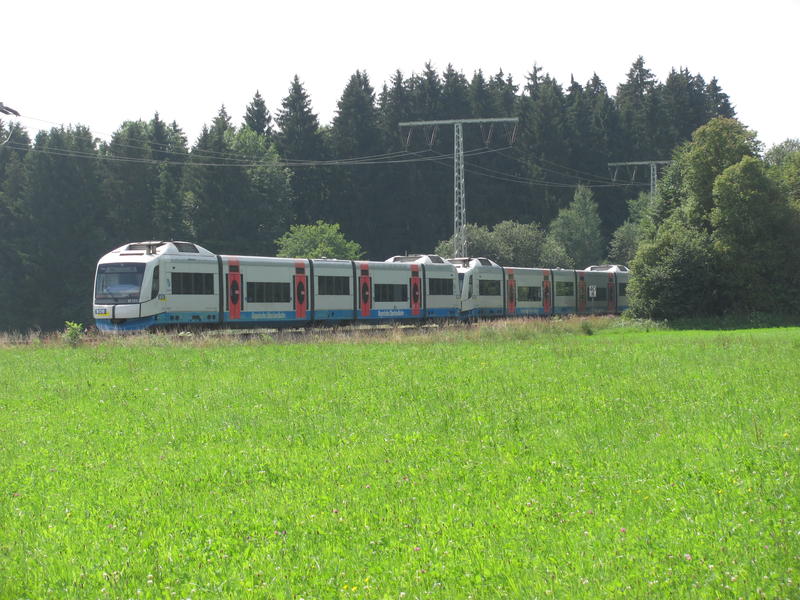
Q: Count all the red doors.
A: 8